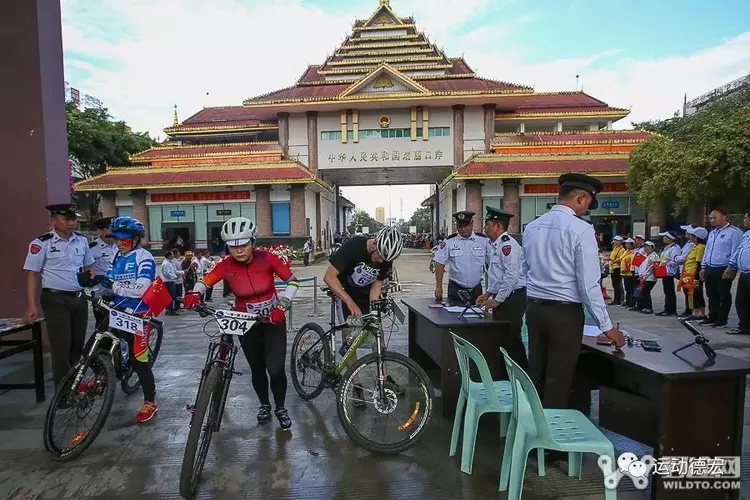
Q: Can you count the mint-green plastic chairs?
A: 2